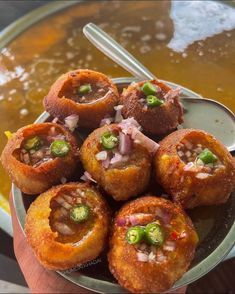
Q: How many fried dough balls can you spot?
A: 7